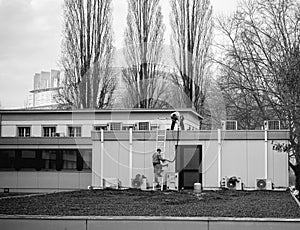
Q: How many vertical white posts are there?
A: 4